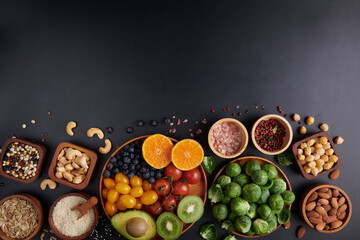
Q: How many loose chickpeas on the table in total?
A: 5